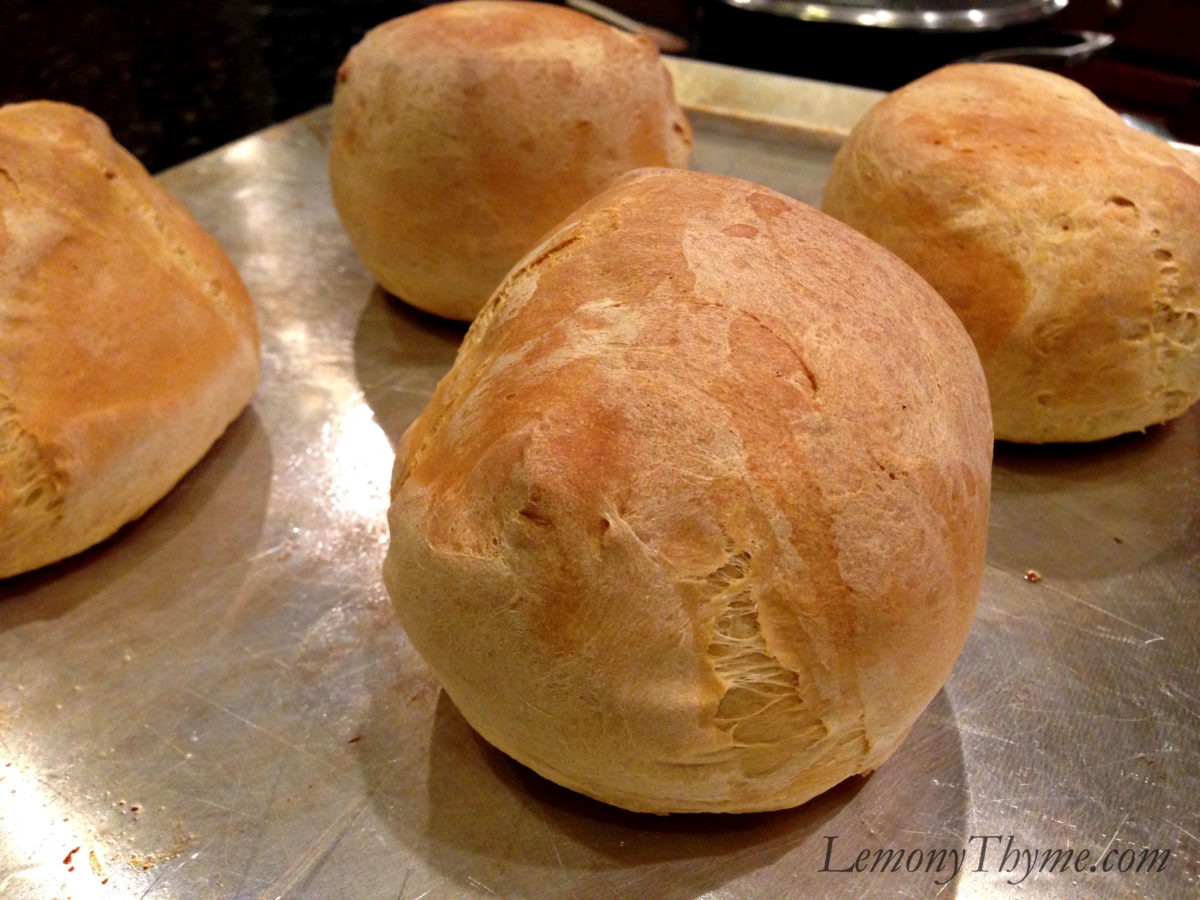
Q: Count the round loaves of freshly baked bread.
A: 4